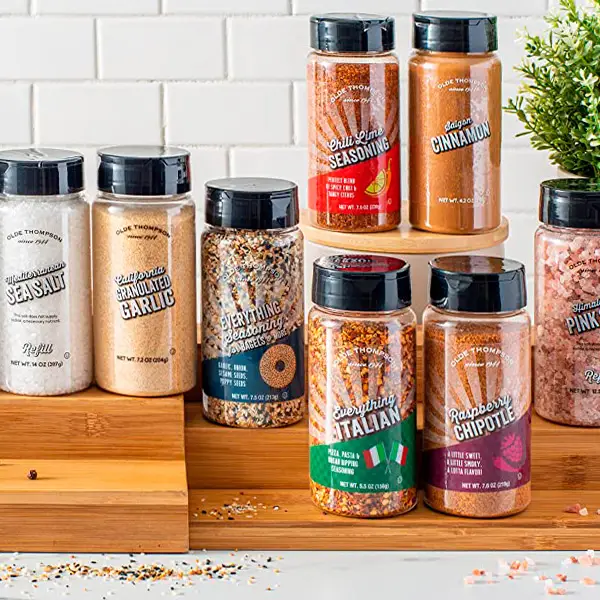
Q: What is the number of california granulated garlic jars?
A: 1